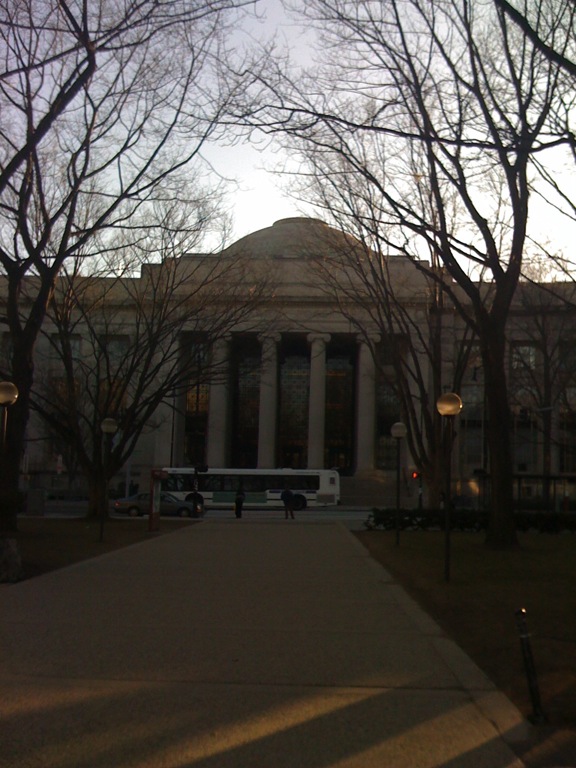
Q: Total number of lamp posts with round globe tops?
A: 4